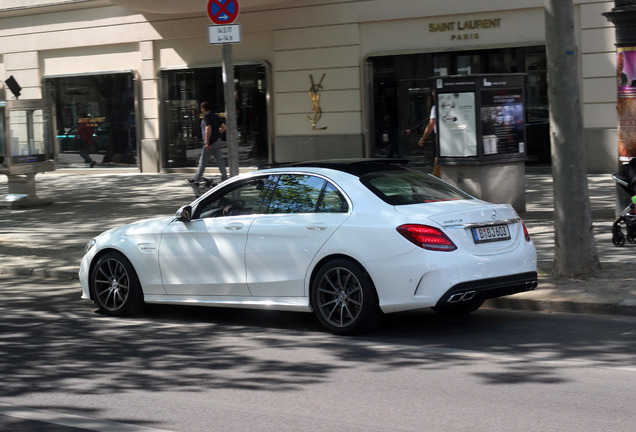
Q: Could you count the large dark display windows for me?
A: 3